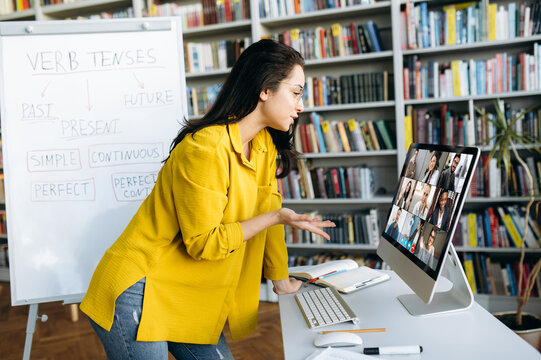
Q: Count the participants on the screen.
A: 9